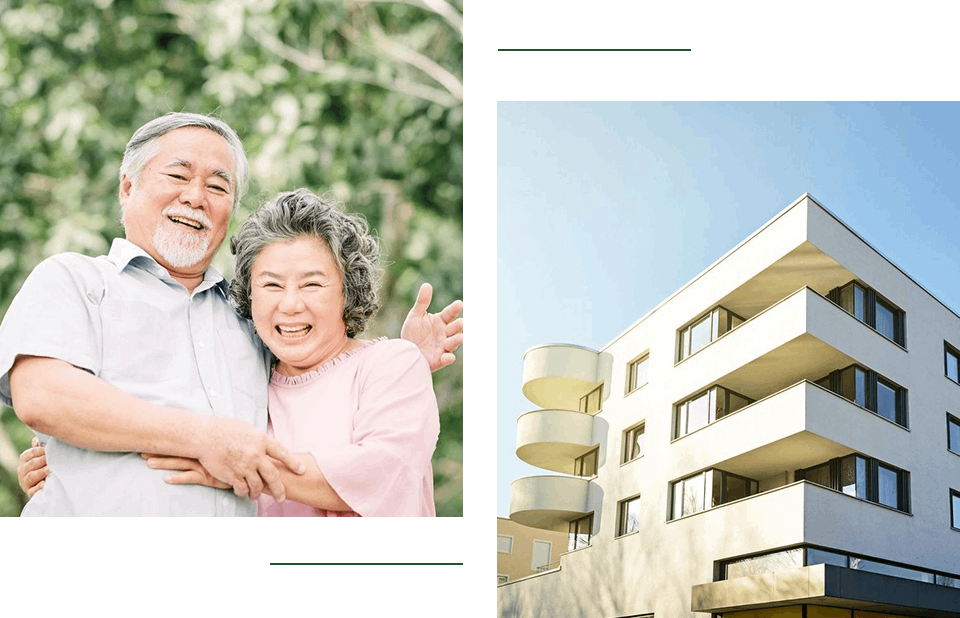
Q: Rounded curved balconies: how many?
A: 3